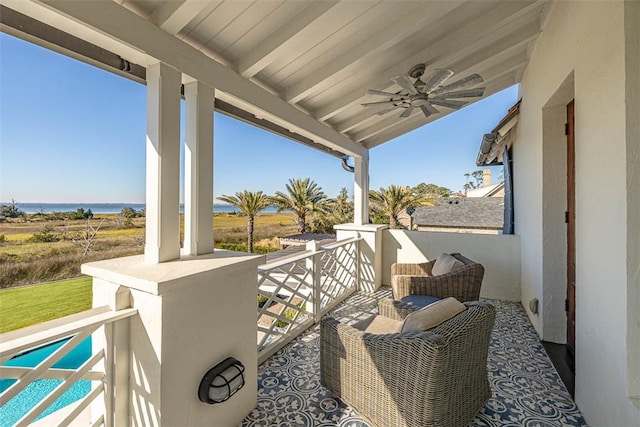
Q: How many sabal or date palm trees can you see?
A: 3